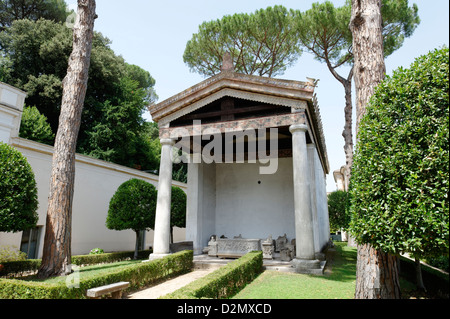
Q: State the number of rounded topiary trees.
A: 5